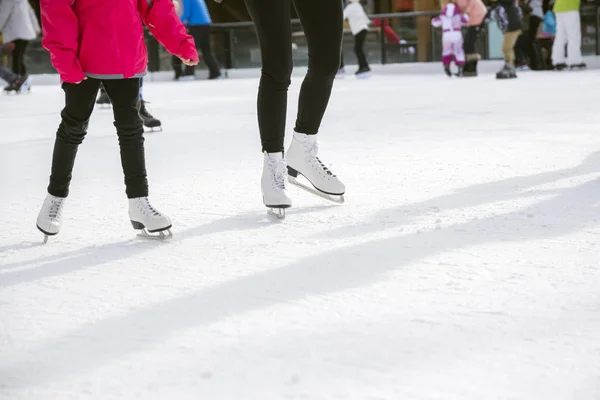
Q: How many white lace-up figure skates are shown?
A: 4